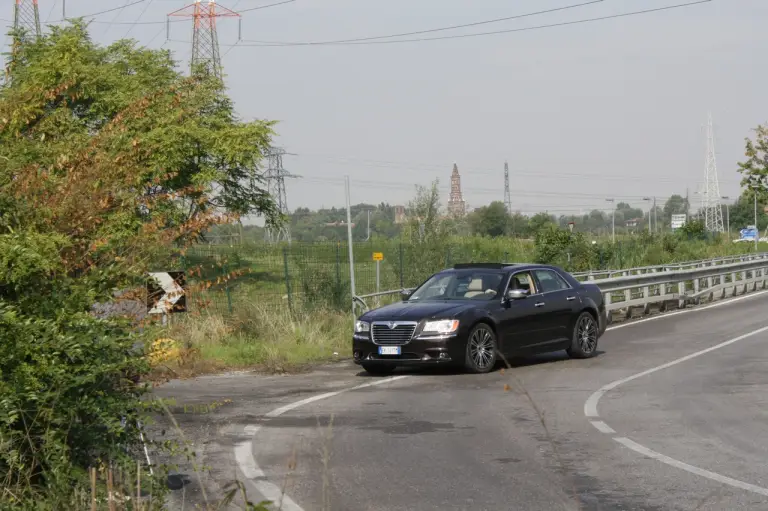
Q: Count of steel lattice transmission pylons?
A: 5